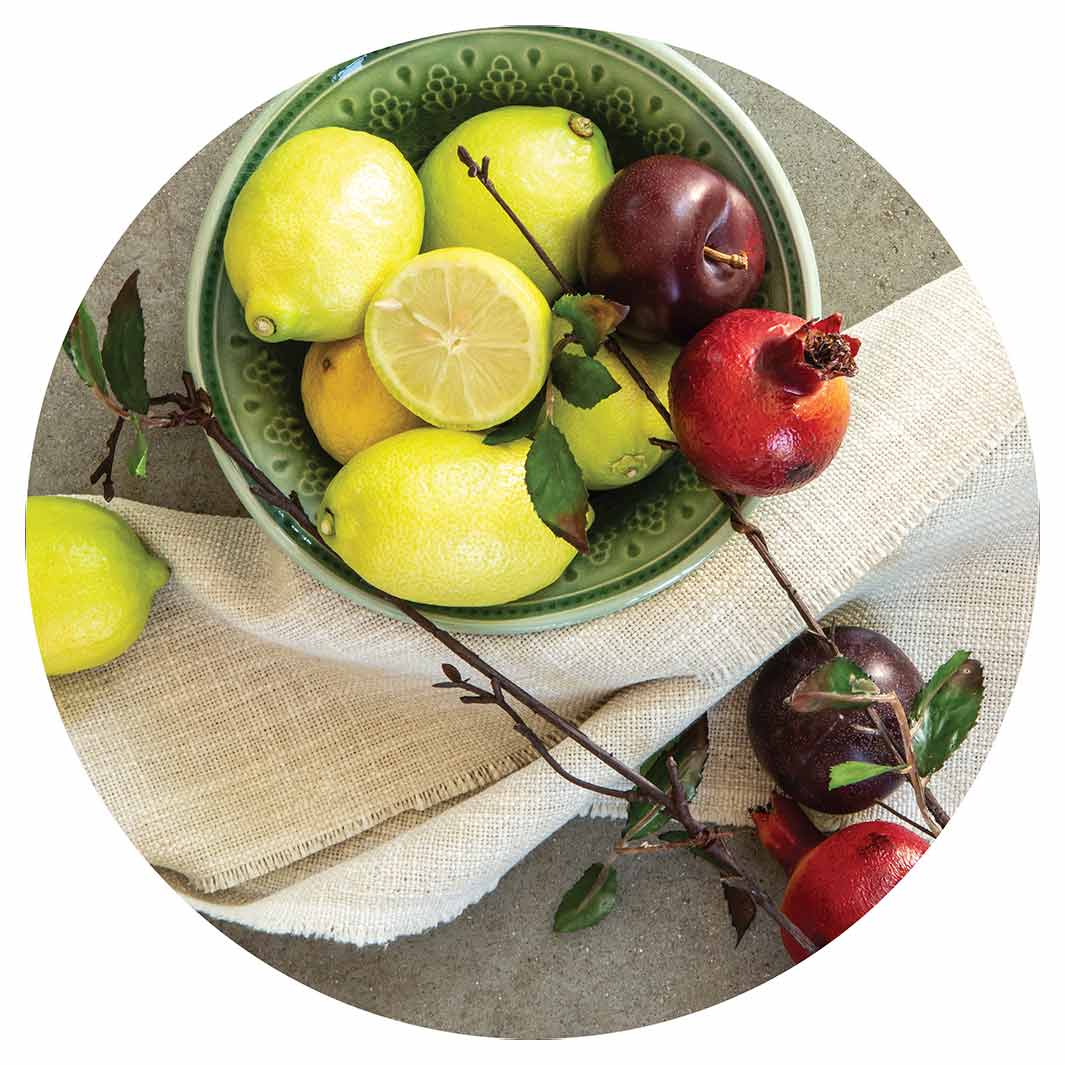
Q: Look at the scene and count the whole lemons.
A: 6